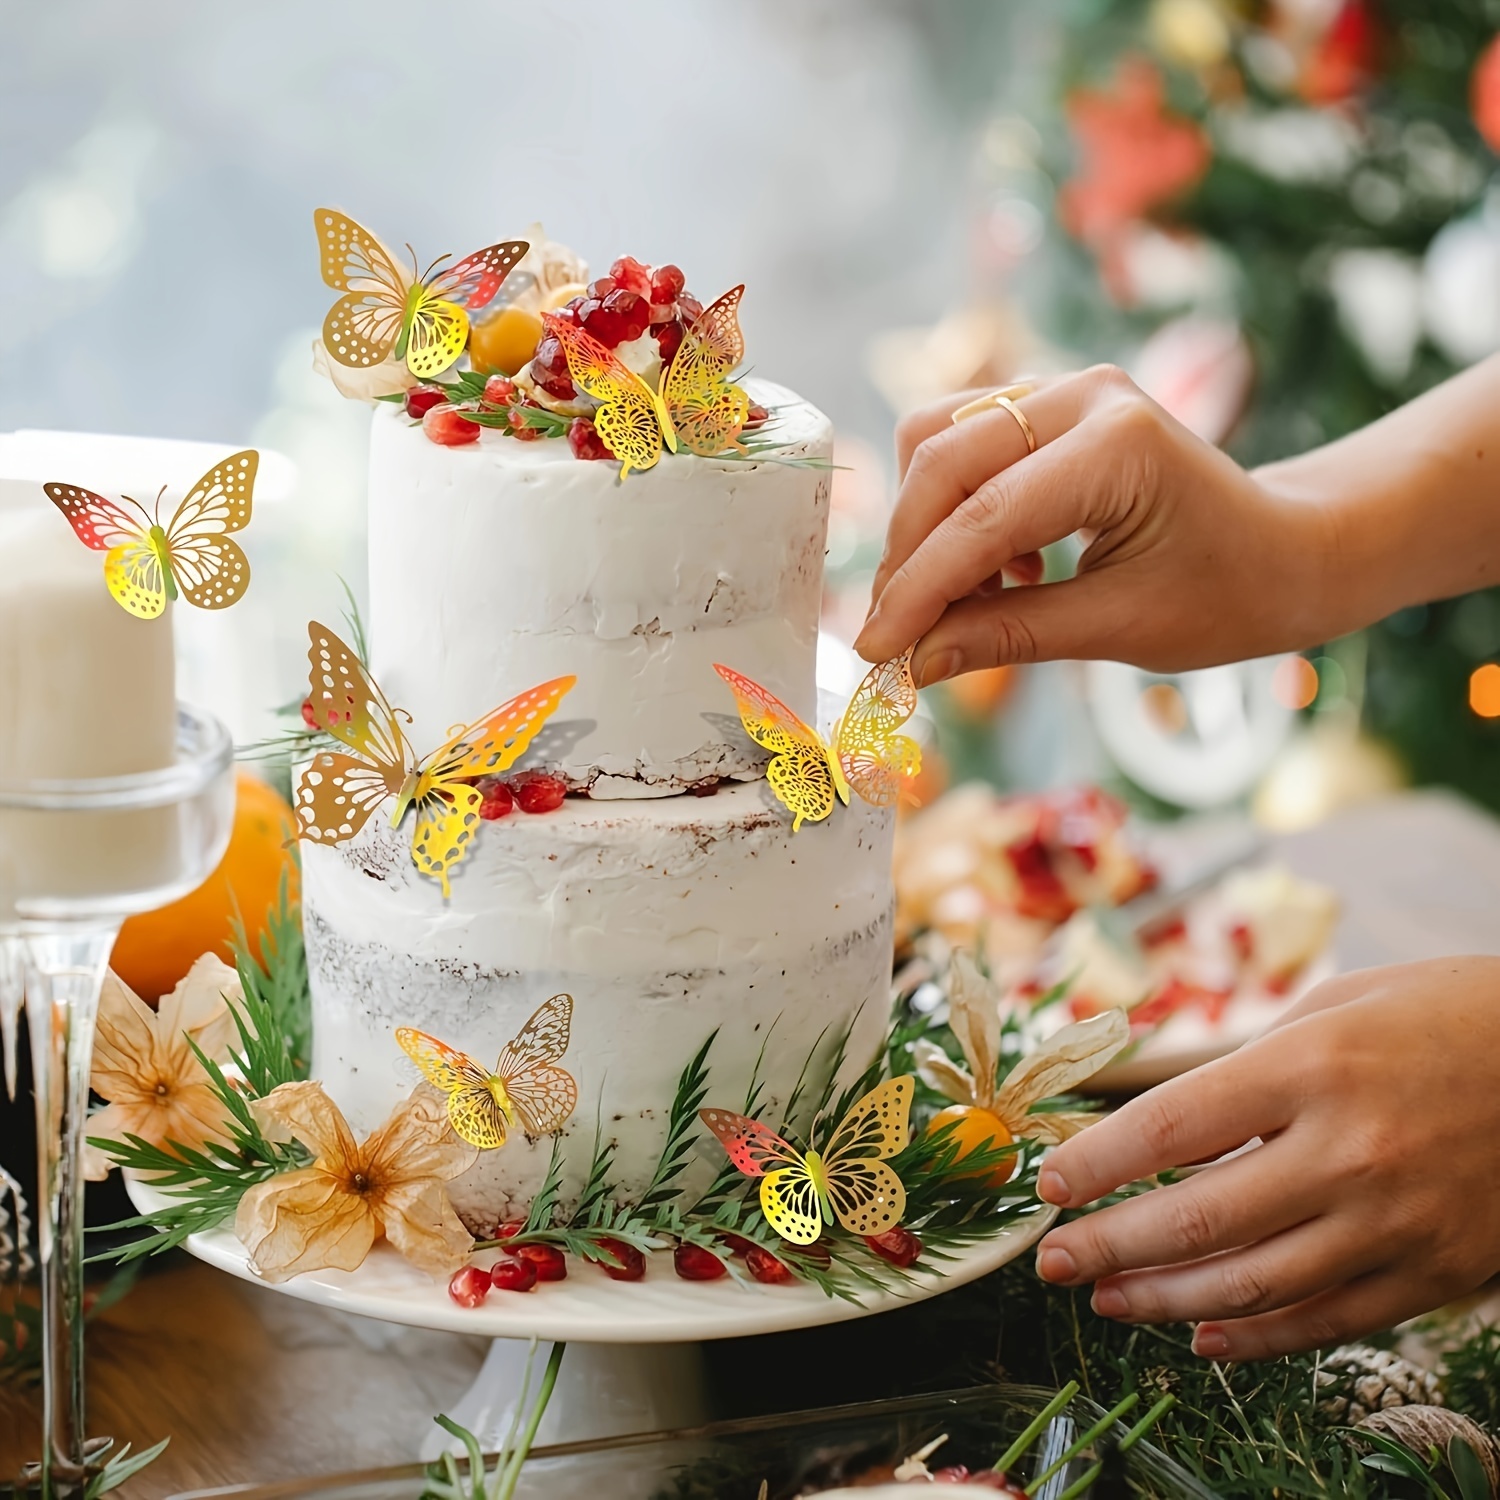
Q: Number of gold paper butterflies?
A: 7